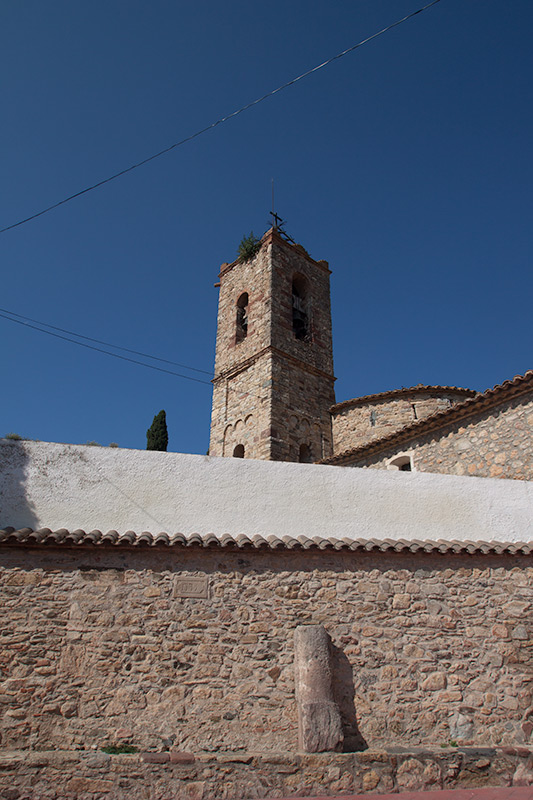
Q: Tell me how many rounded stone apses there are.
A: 1